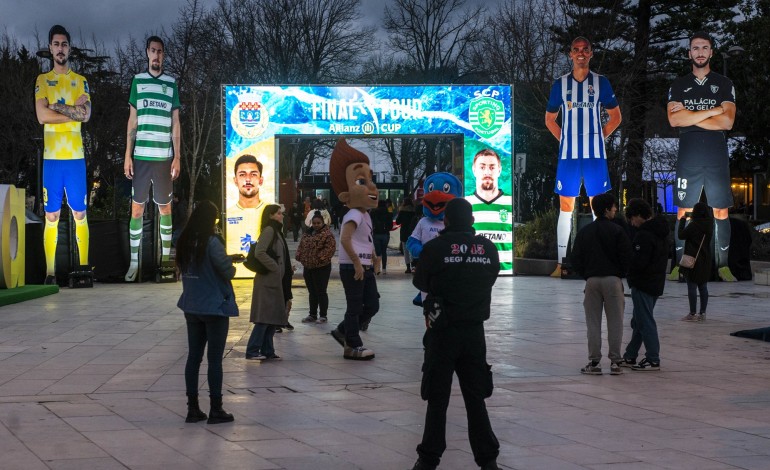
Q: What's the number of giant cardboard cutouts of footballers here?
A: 4